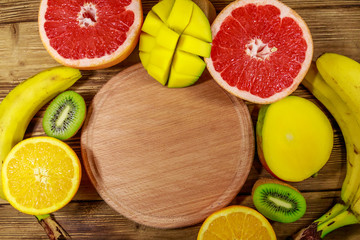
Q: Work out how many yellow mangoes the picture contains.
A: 2